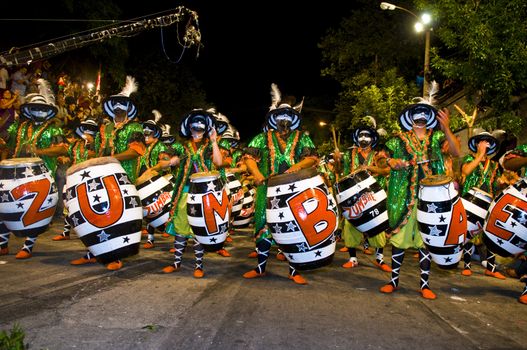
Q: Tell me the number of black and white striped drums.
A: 11